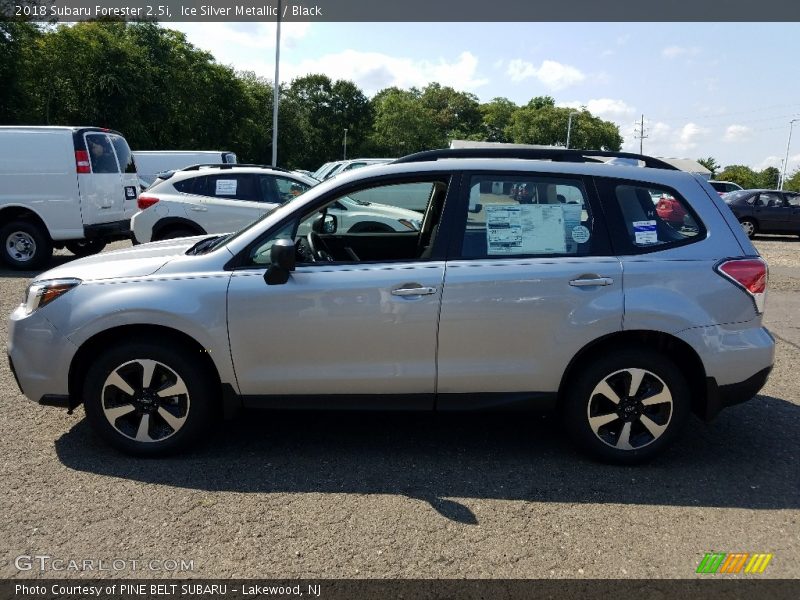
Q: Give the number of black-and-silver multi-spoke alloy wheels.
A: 2